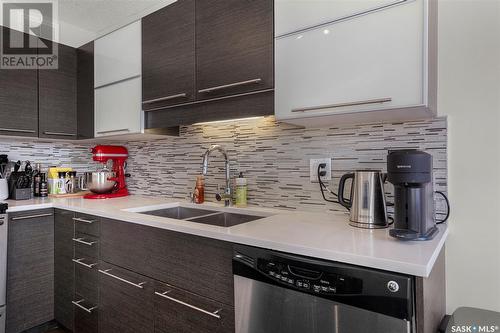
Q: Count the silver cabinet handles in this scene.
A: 13